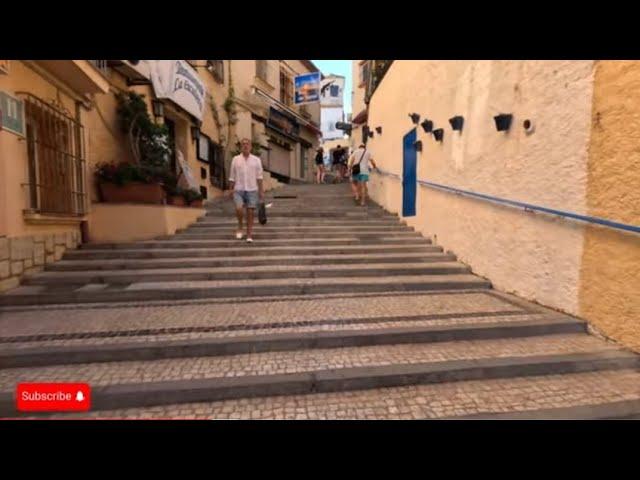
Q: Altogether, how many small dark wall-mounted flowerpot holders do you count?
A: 8